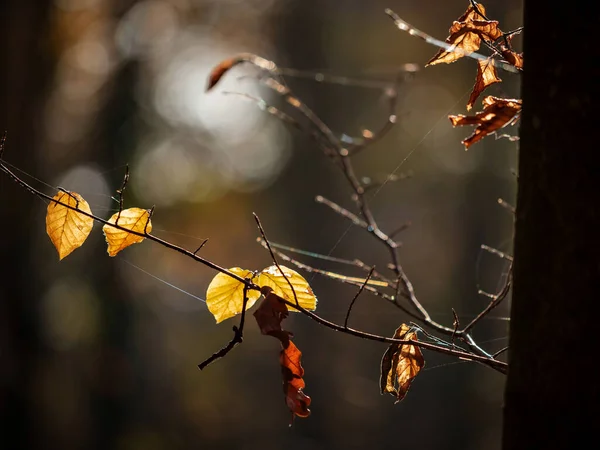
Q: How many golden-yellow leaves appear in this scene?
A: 4